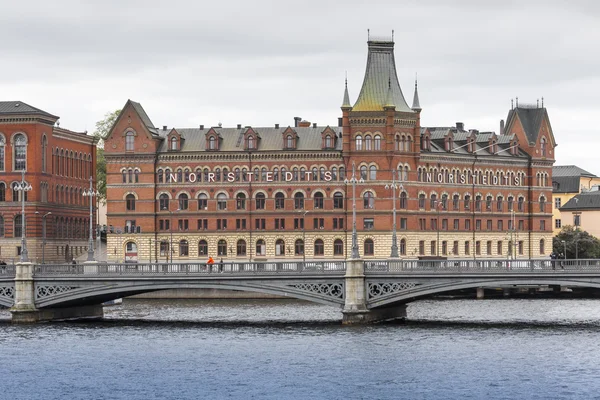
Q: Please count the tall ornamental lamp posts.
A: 4